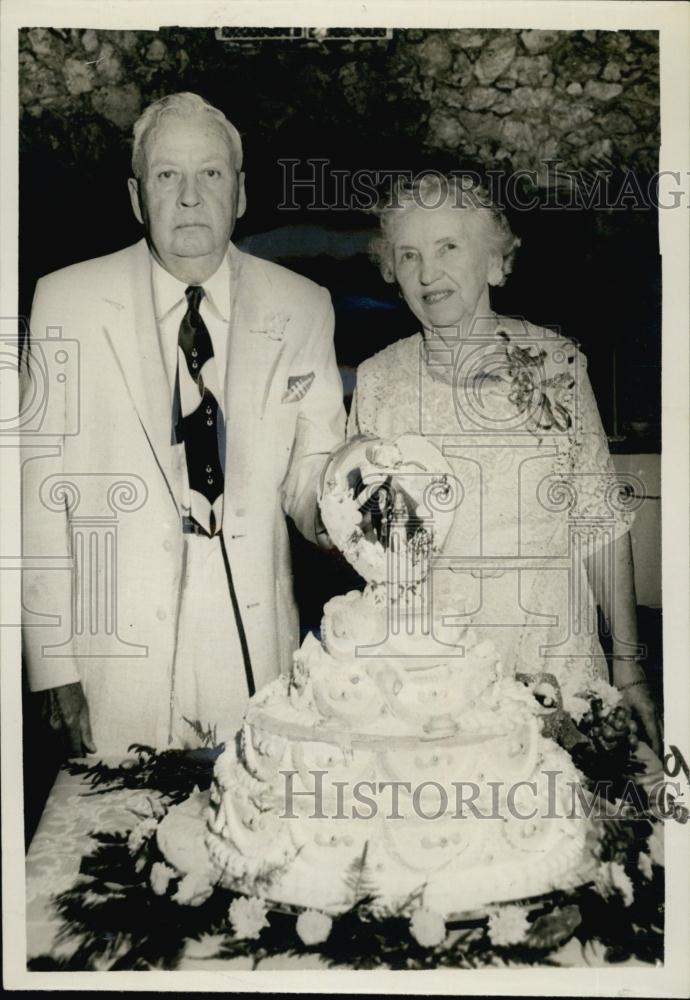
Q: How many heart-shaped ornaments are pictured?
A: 1